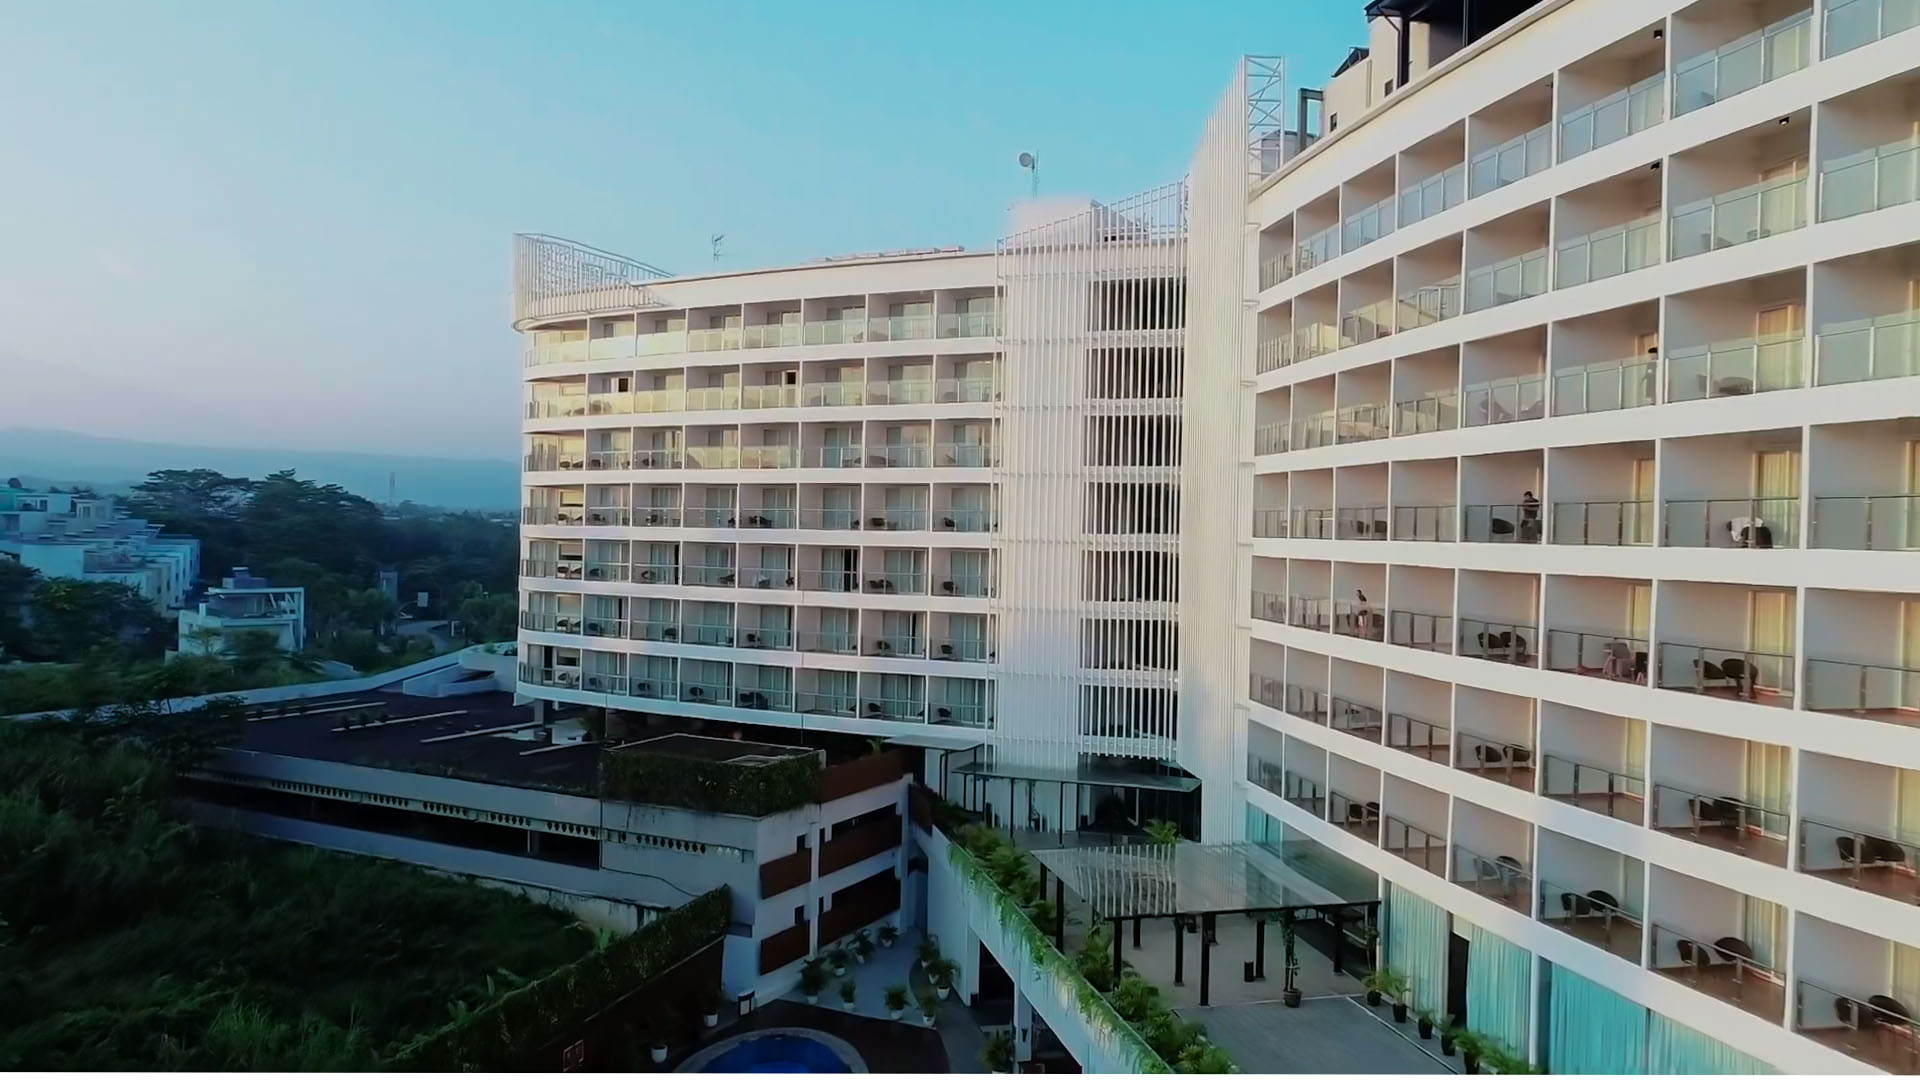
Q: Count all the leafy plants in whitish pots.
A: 13